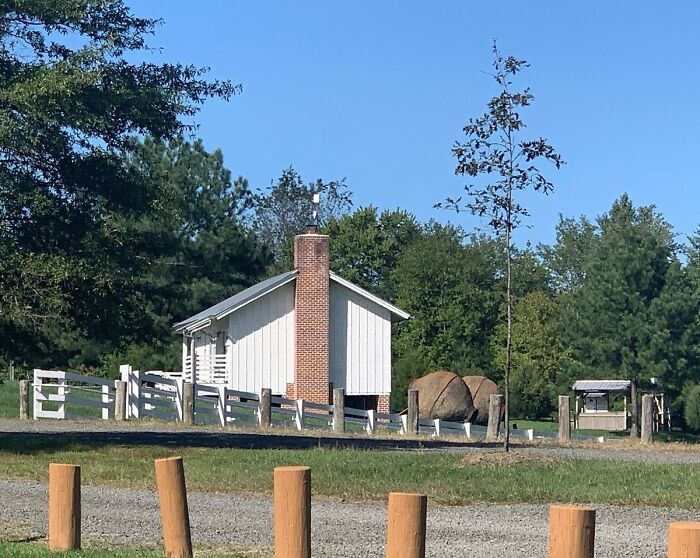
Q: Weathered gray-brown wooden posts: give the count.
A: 9